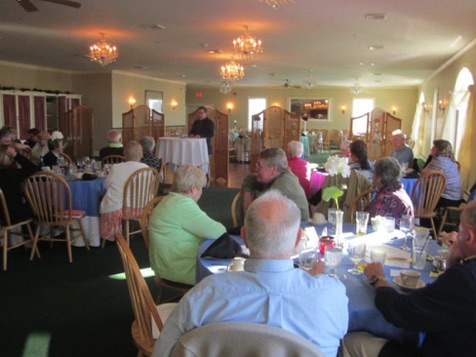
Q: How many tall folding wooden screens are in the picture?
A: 5